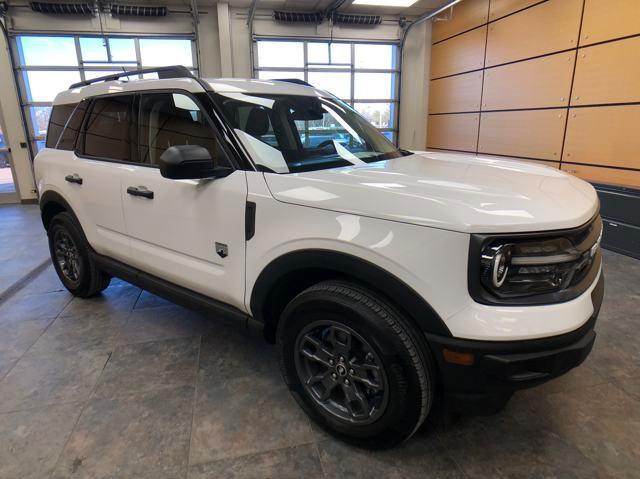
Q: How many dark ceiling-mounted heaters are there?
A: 4